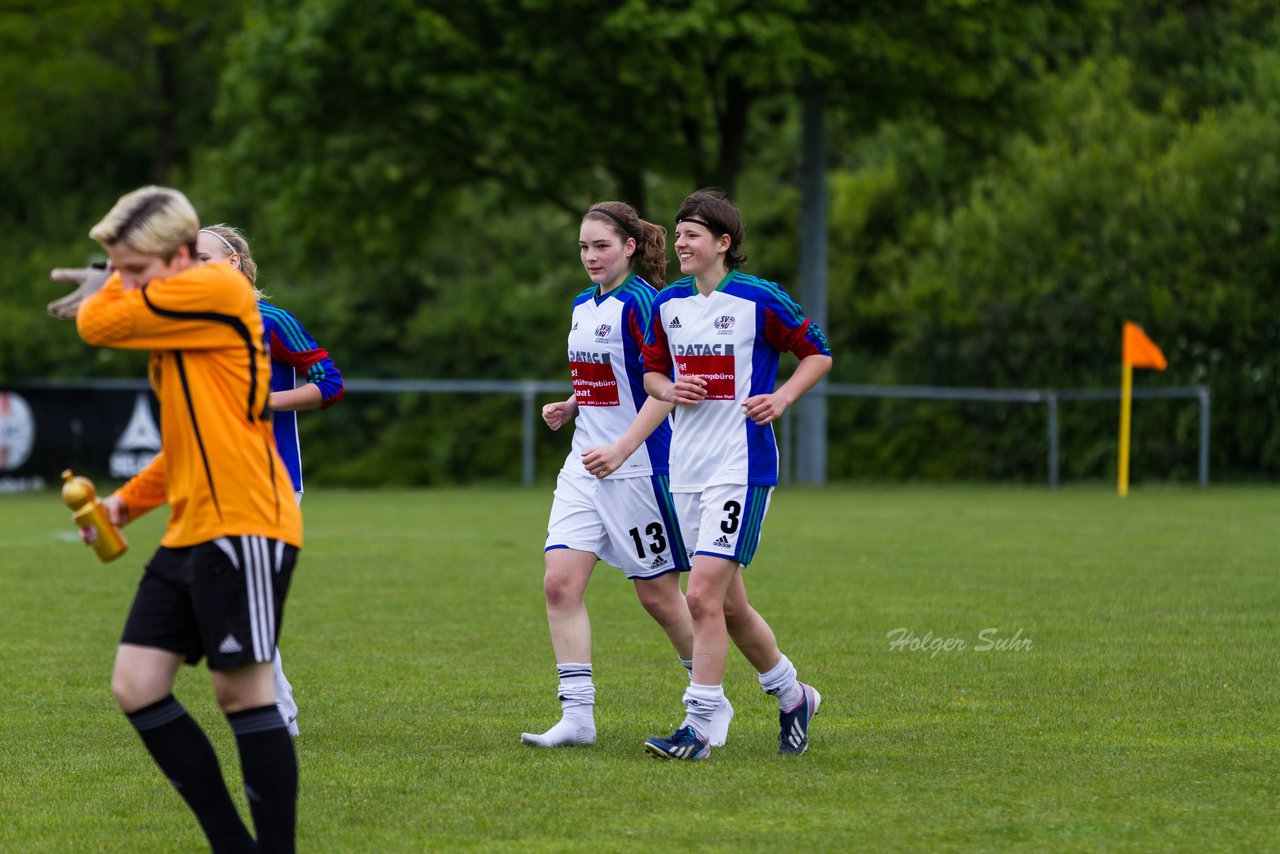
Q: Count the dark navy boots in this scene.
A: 2